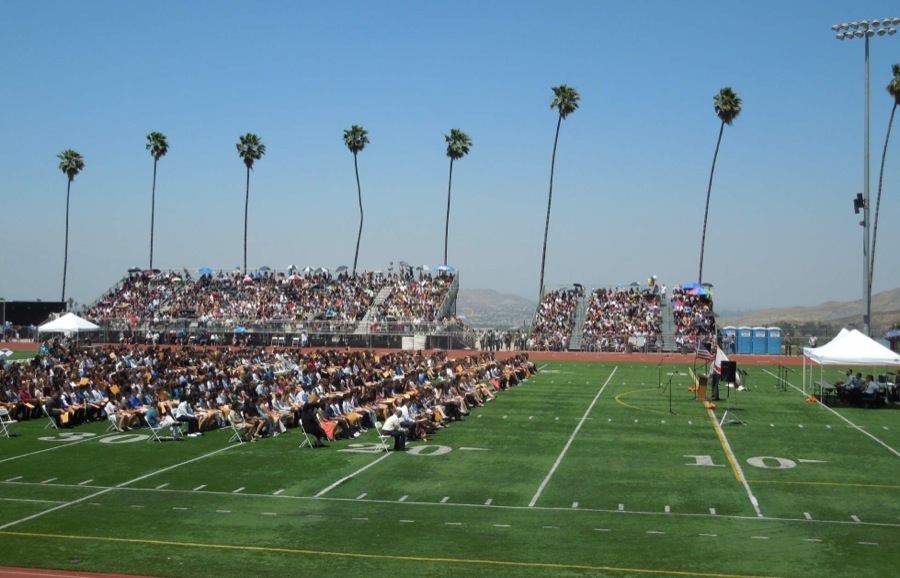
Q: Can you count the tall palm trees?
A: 8